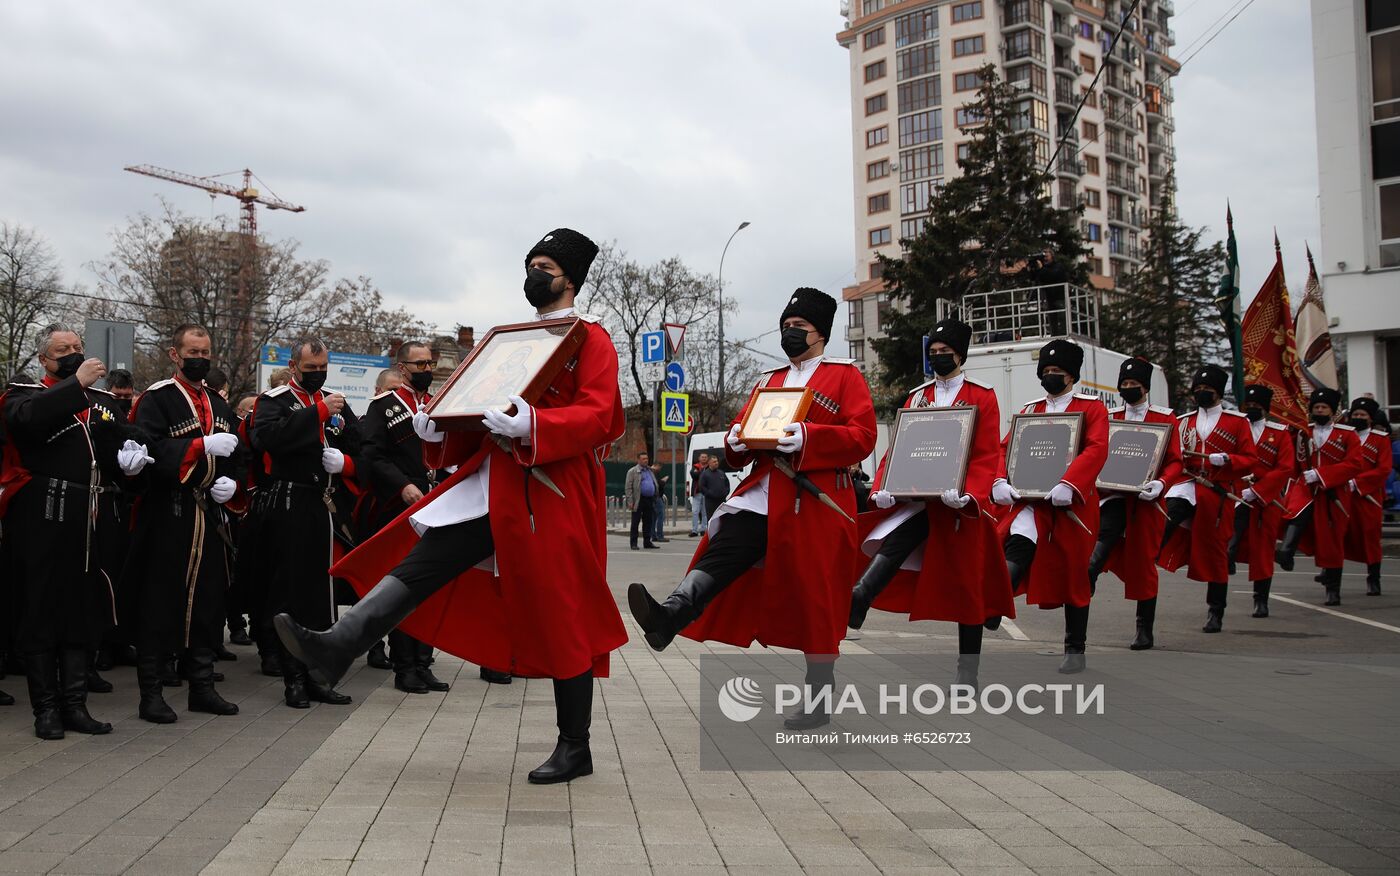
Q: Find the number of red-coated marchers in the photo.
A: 9